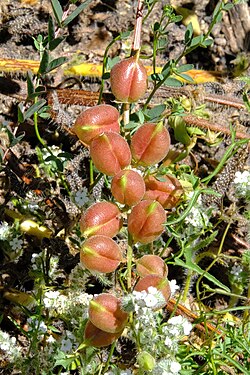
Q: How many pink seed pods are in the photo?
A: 13